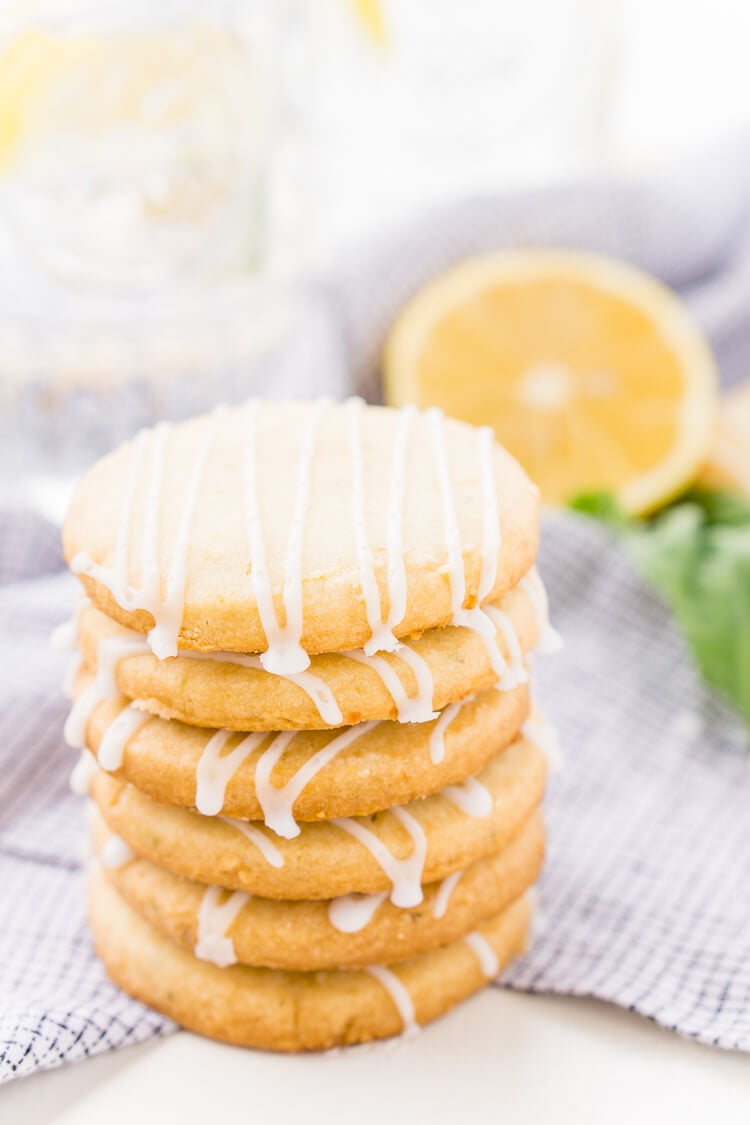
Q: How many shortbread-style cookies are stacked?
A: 6